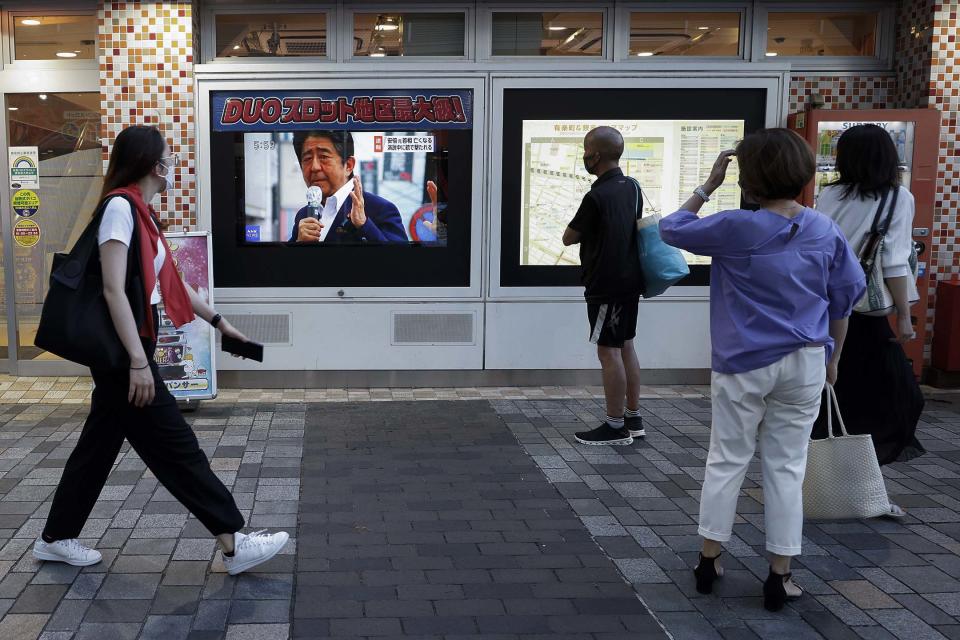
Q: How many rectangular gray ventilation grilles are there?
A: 2